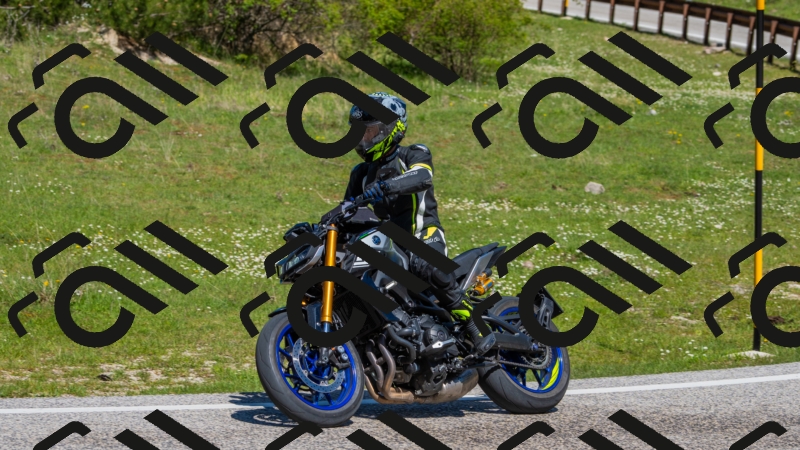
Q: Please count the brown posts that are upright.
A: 12